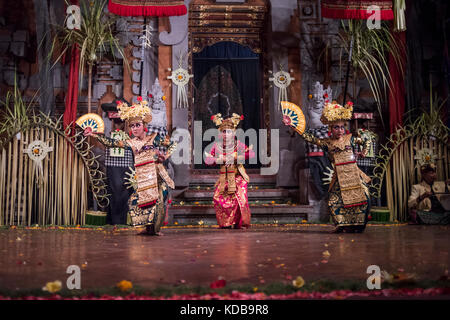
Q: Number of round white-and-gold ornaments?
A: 4